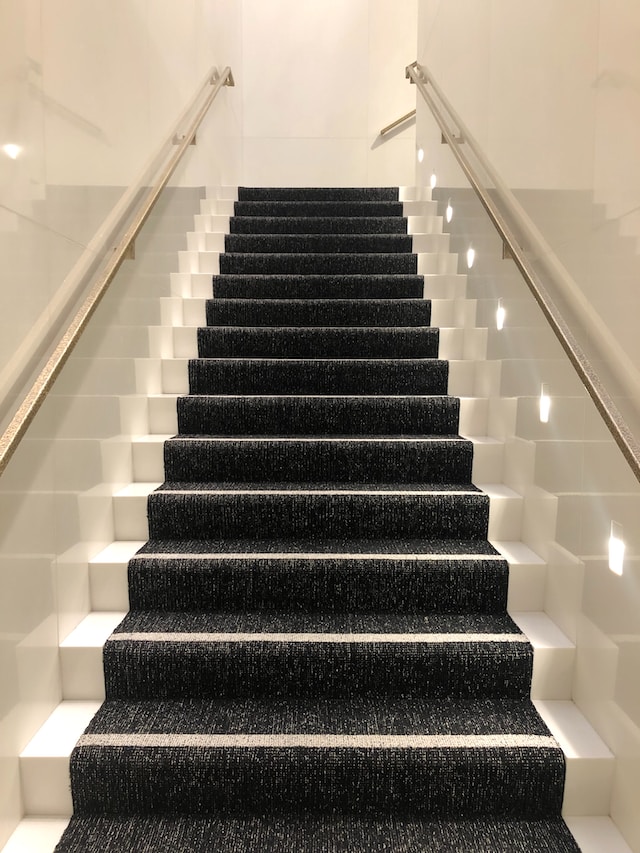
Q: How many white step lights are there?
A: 7